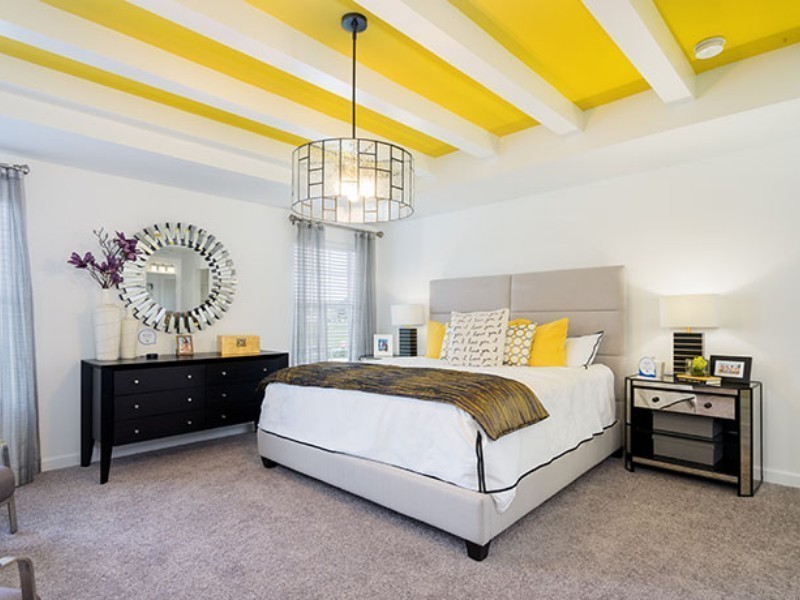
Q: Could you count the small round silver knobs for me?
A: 10